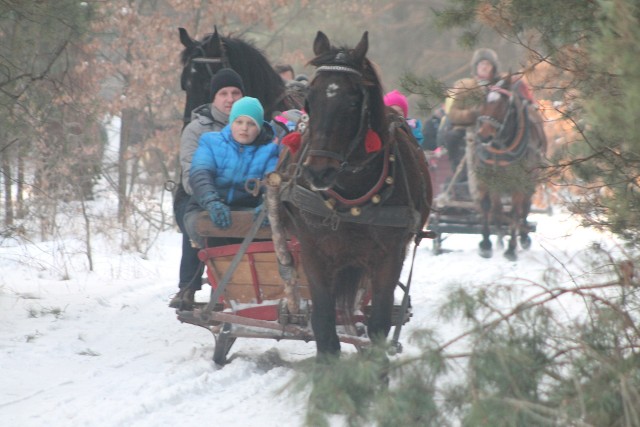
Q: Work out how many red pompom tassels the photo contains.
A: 2